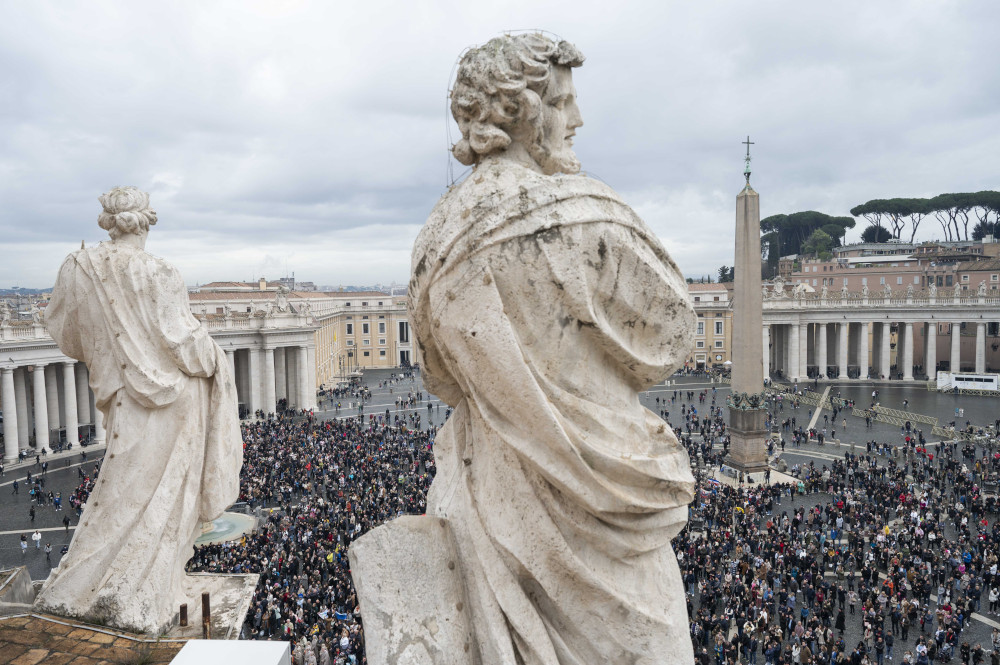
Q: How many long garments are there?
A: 2